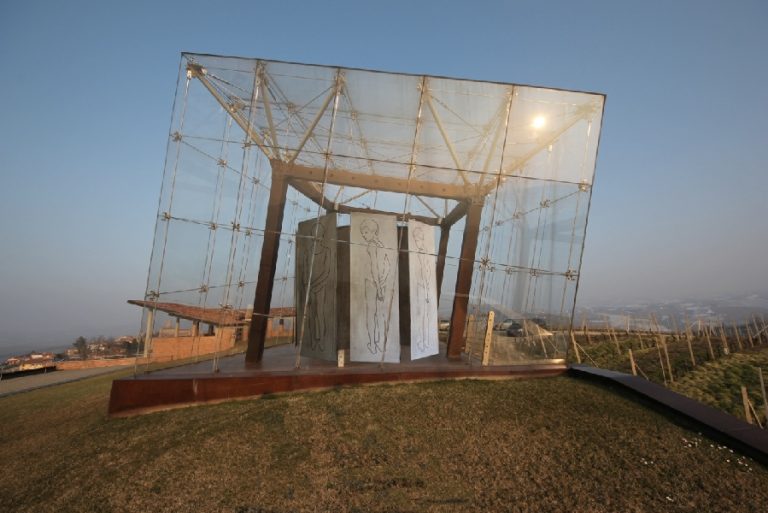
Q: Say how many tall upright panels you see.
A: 3